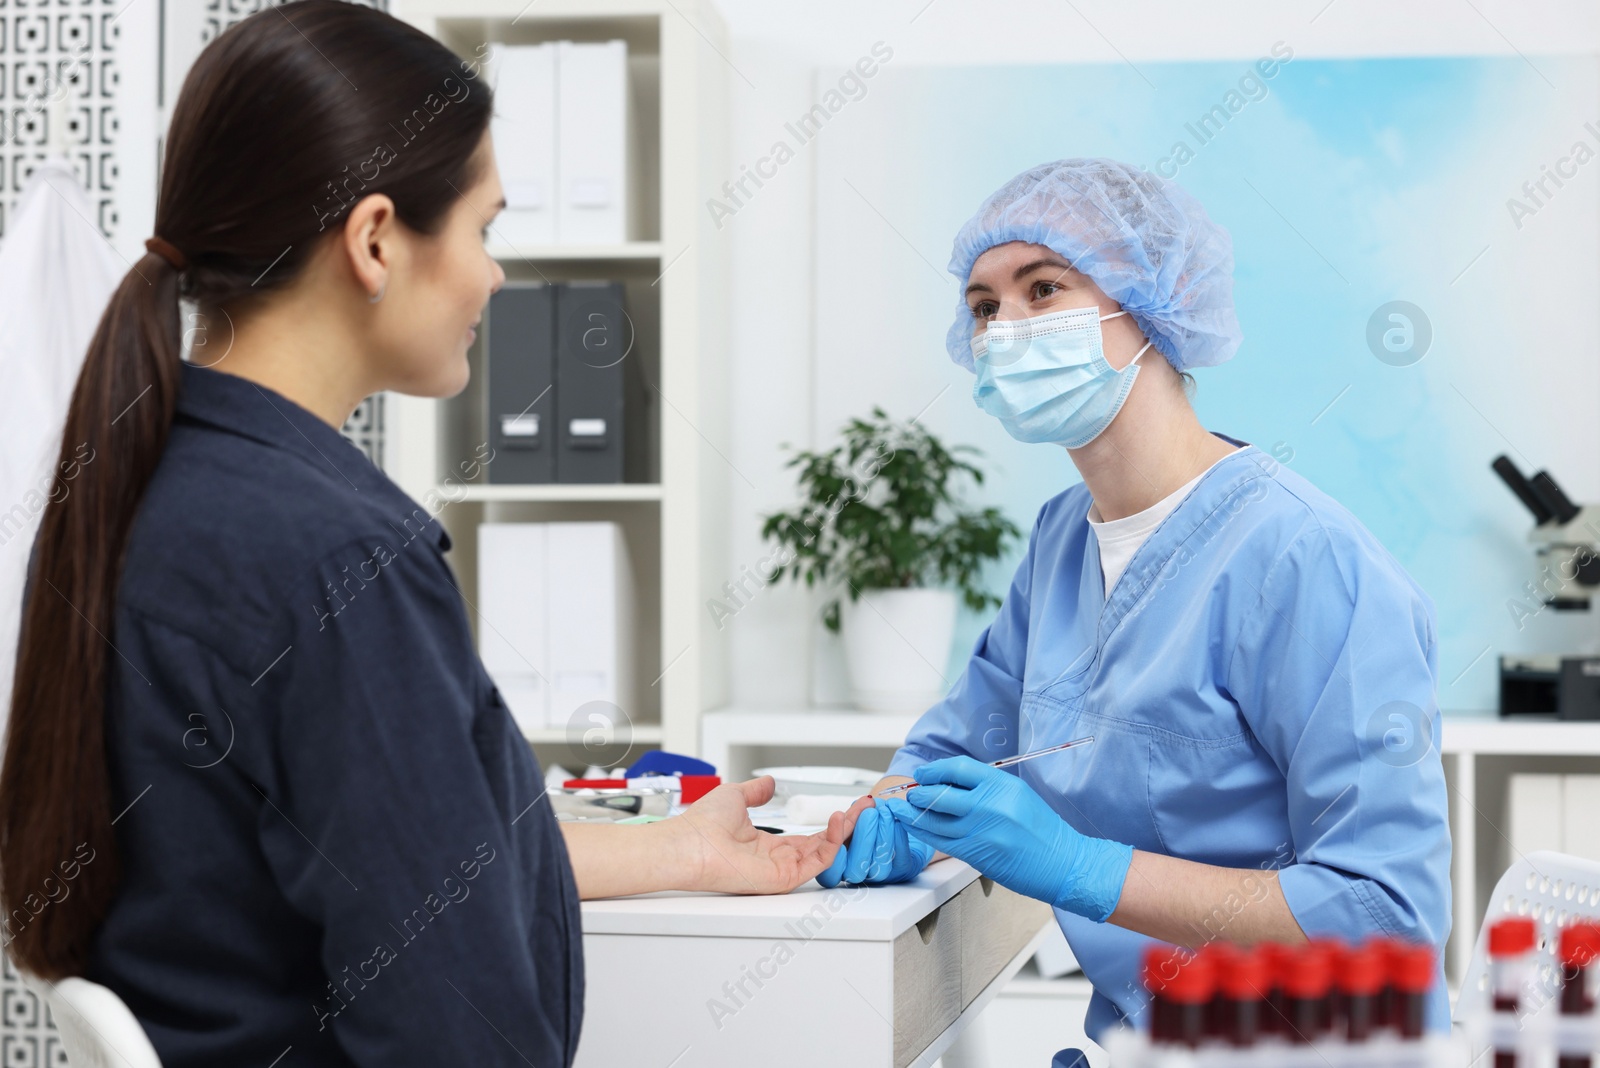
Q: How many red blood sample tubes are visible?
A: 12